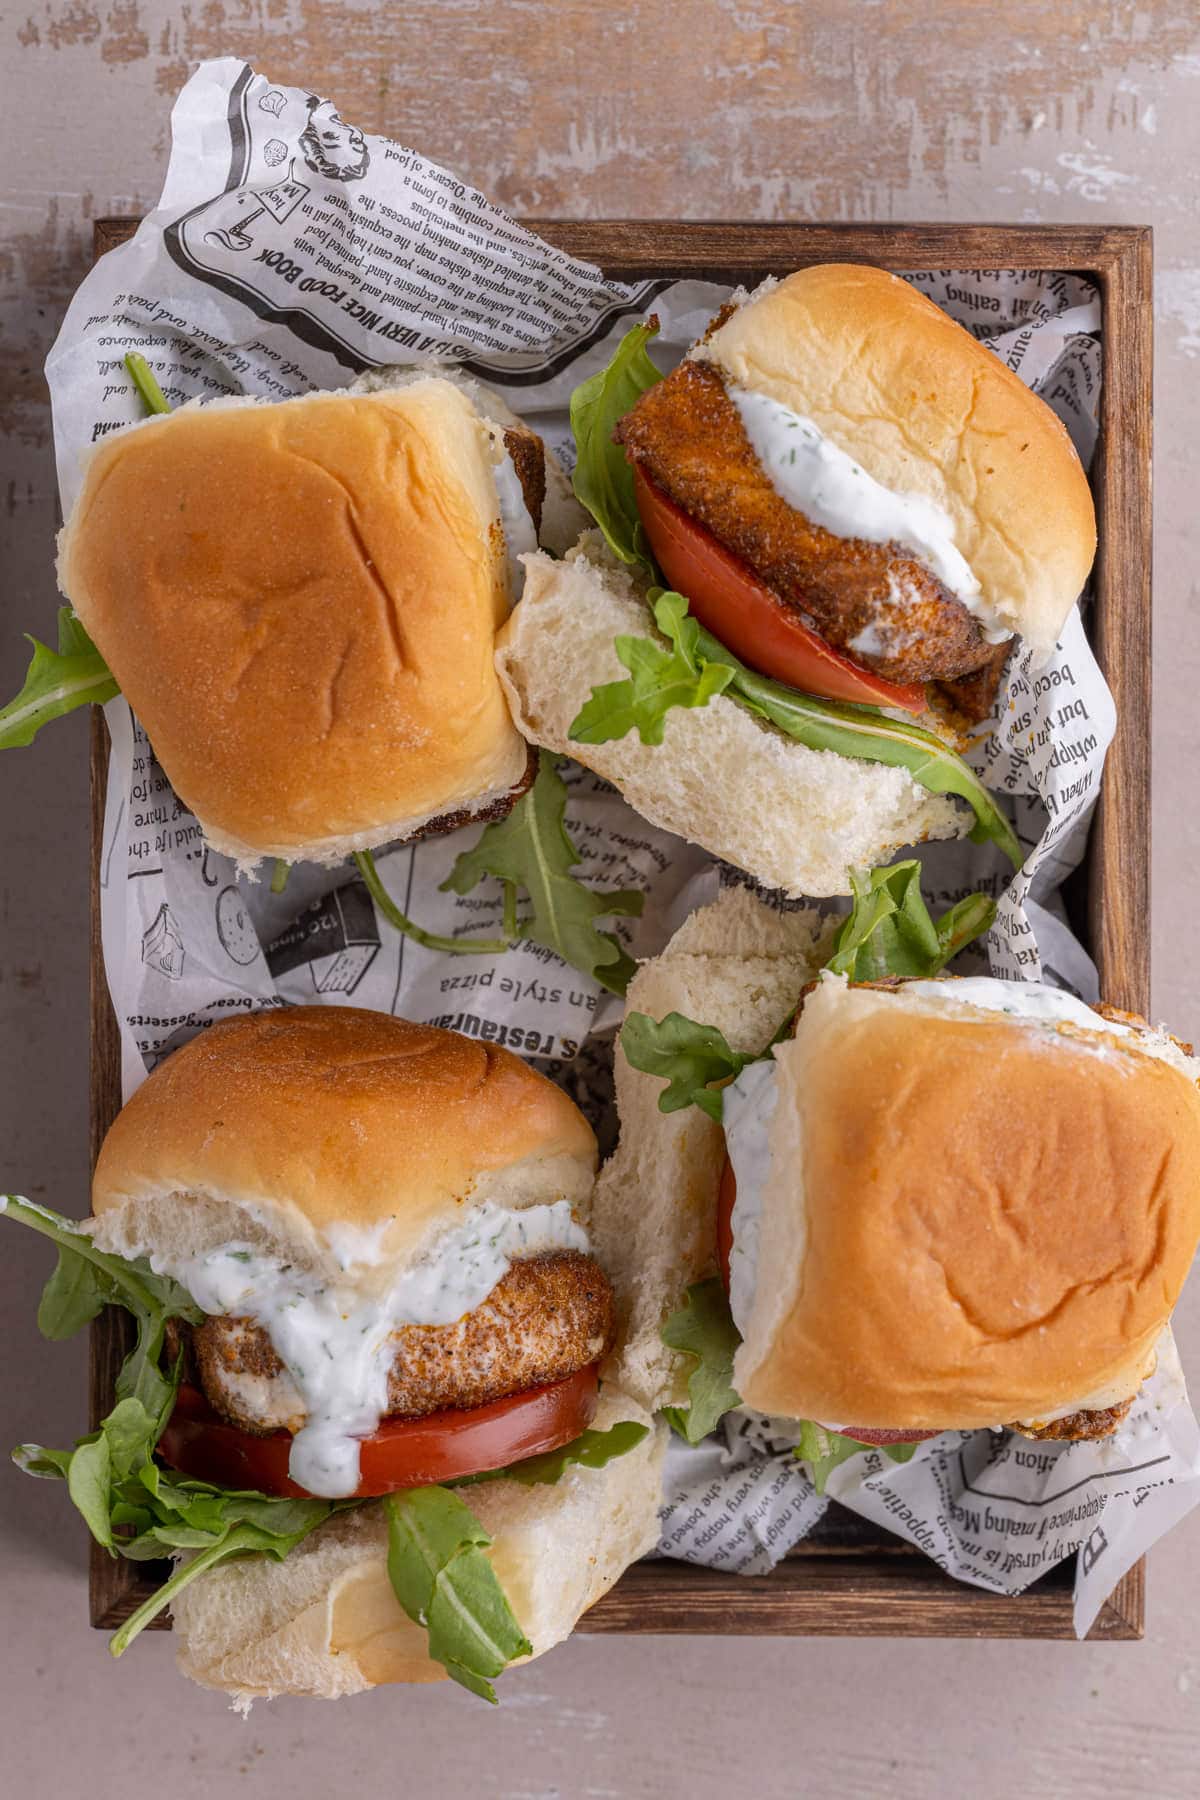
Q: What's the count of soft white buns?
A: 4